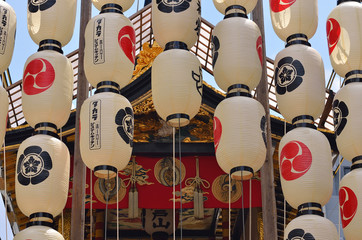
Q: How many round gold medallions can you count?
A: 3